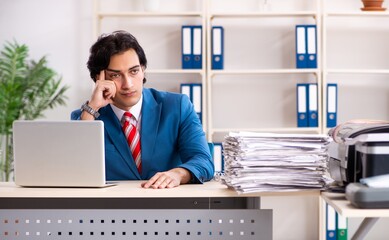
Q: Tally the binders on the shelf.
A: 13